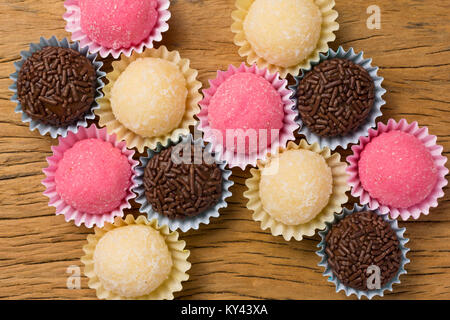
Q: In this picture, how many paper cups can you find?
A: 12